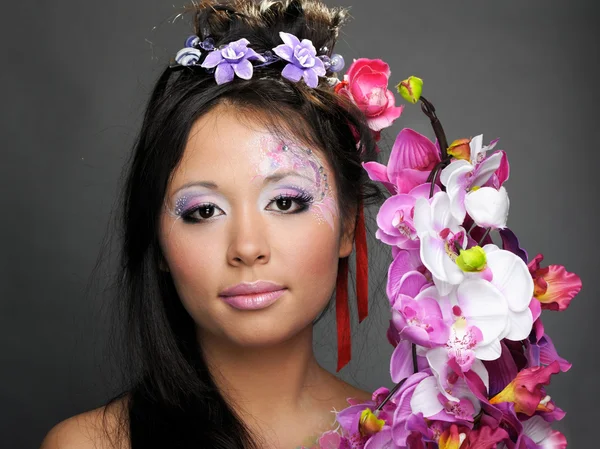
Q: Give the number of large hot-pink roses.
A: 1